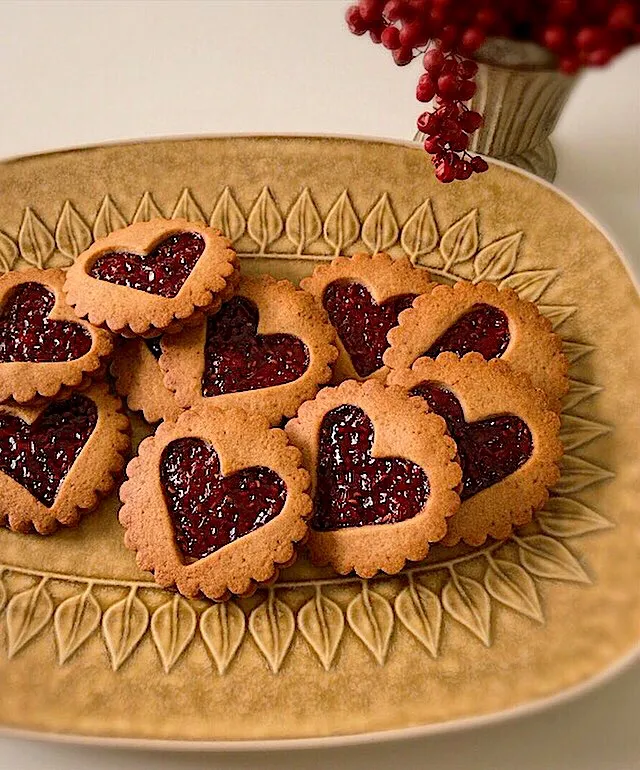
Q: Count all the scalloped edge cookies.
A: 10